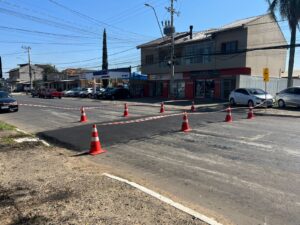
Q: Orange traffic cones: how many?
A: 8